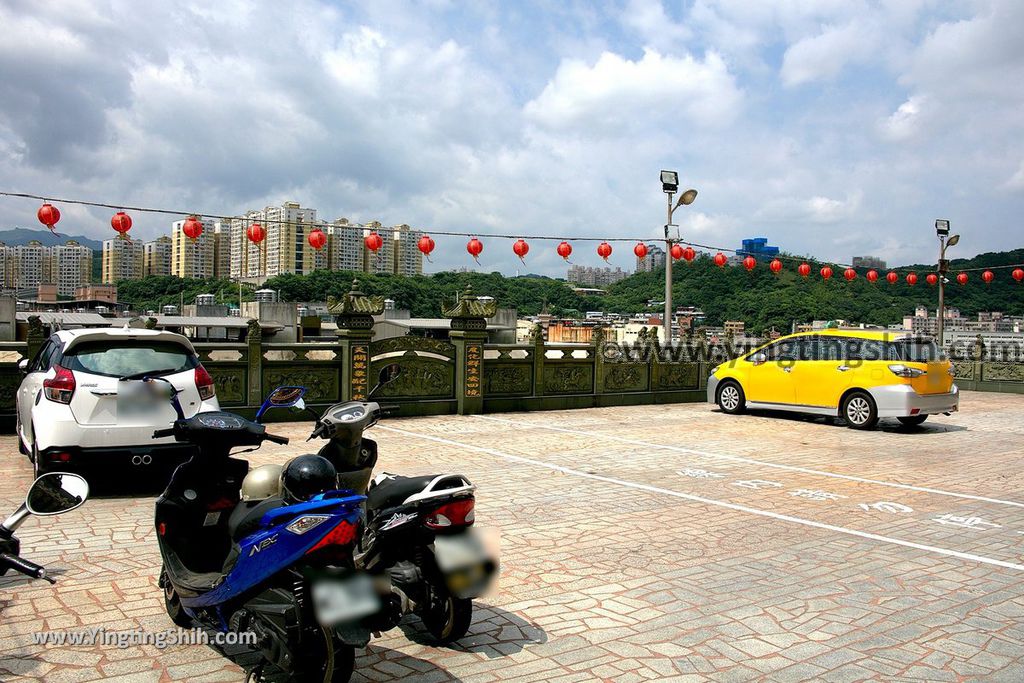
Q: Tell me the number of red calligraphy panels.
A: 2